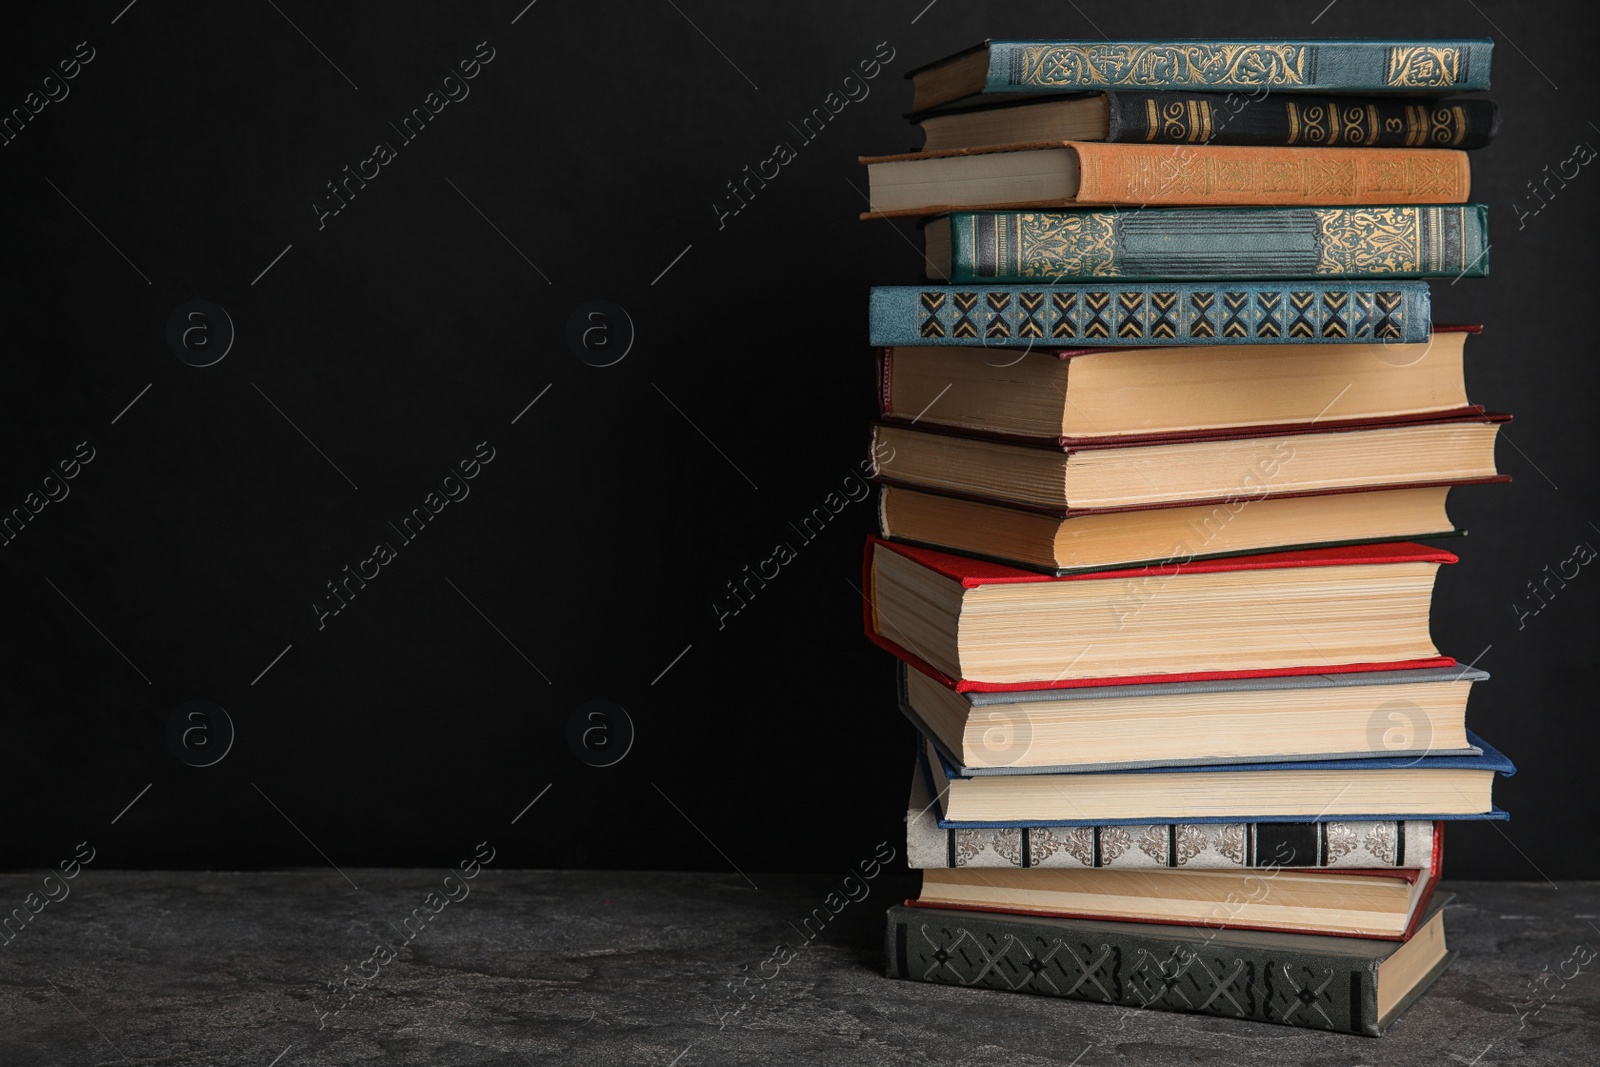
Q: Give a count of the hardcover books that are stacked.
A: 14